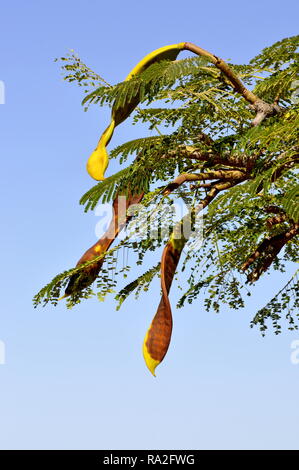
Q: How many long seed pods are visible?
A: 3